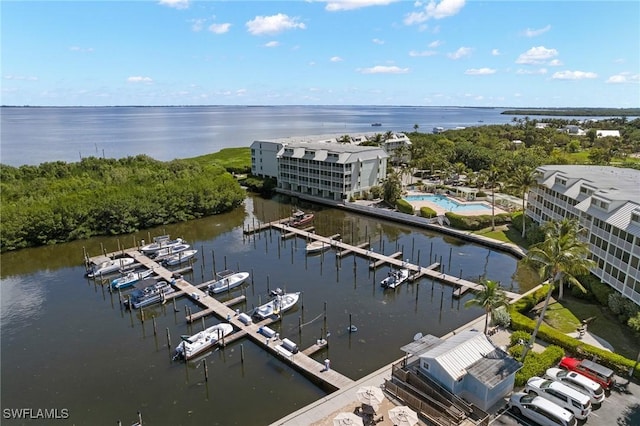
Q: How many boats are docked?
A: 12